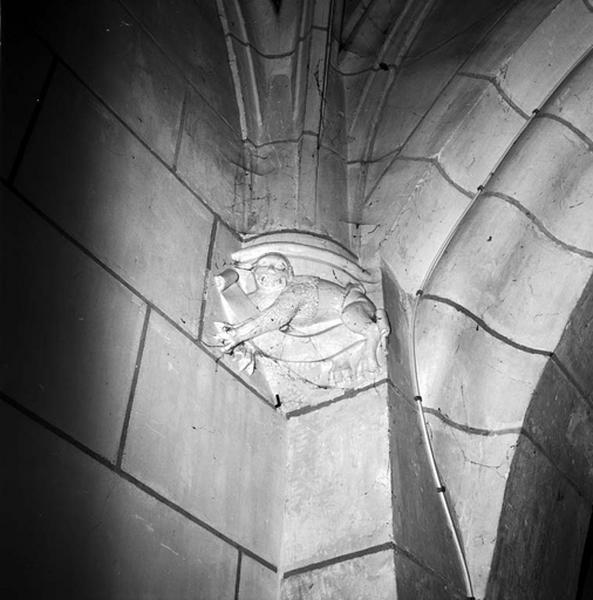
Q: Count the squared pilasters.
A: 1